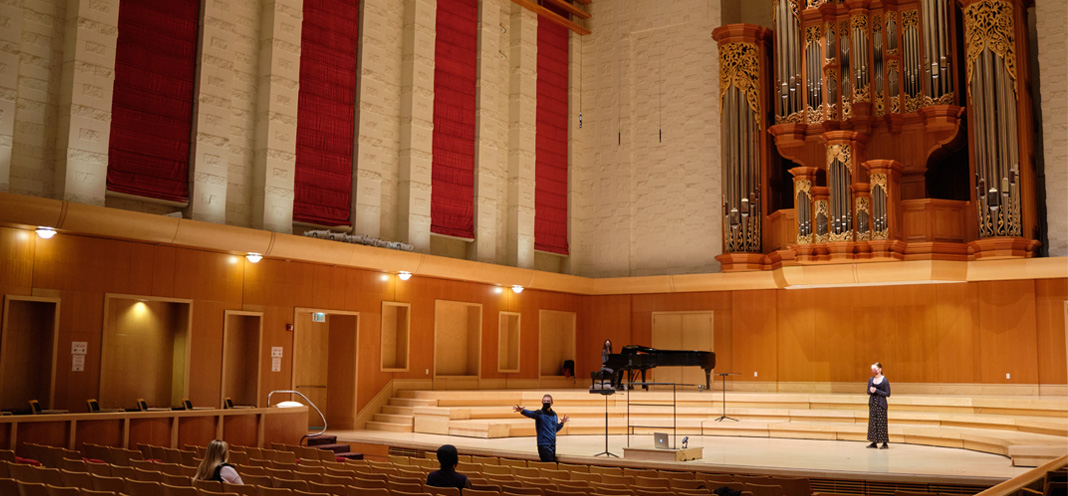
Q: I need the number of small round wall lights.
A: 4